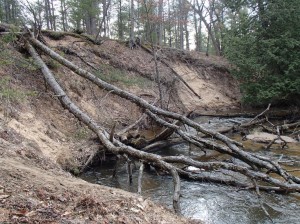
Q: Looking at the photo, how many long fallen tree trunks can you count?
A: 2